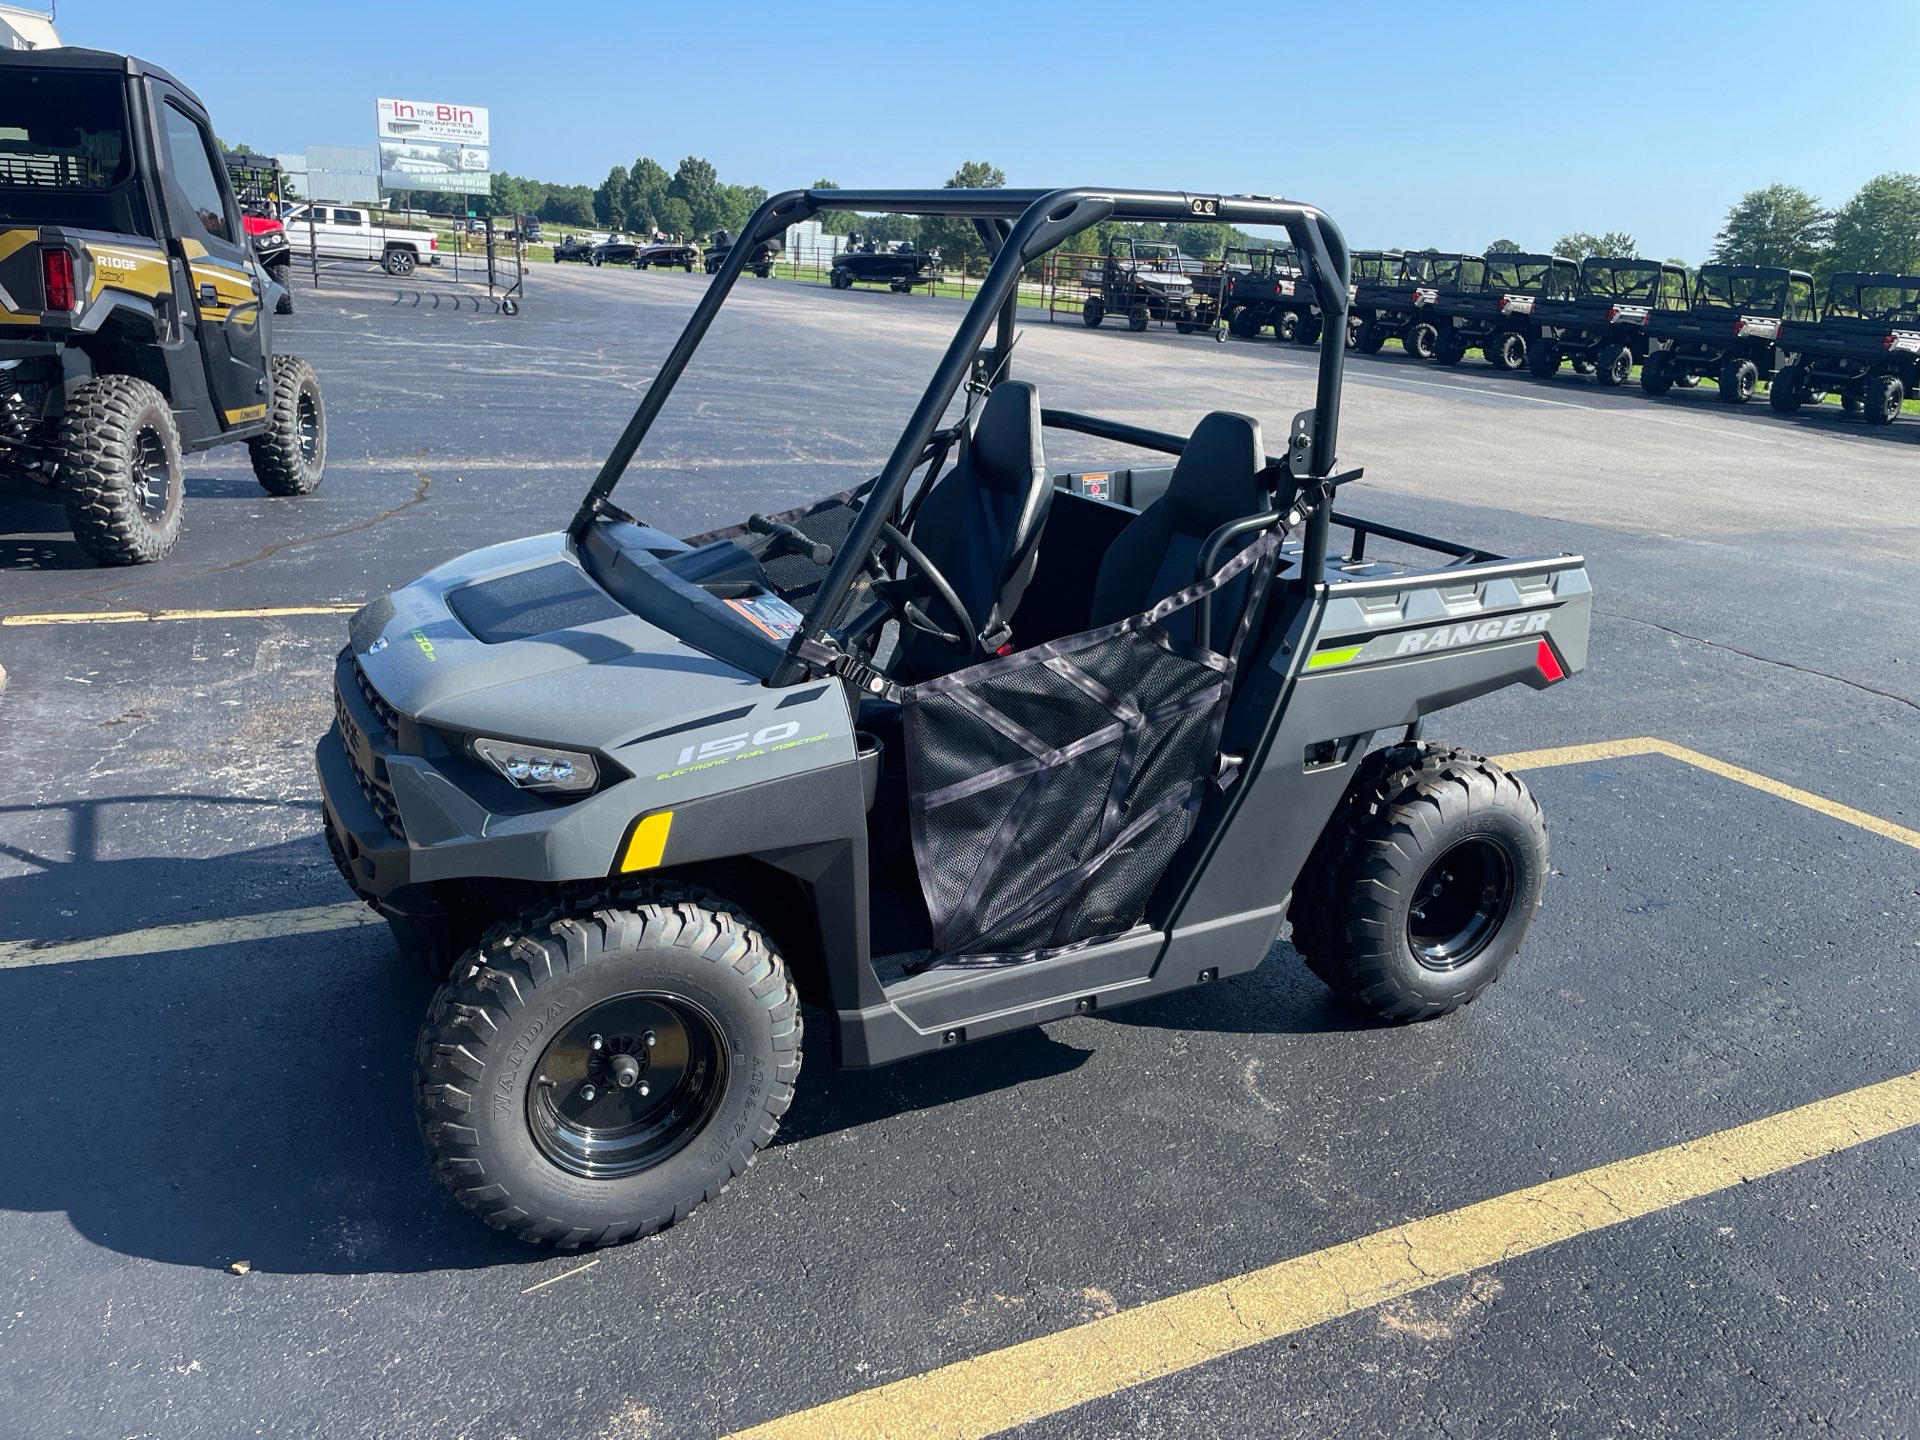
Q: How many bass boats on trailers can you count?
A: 5